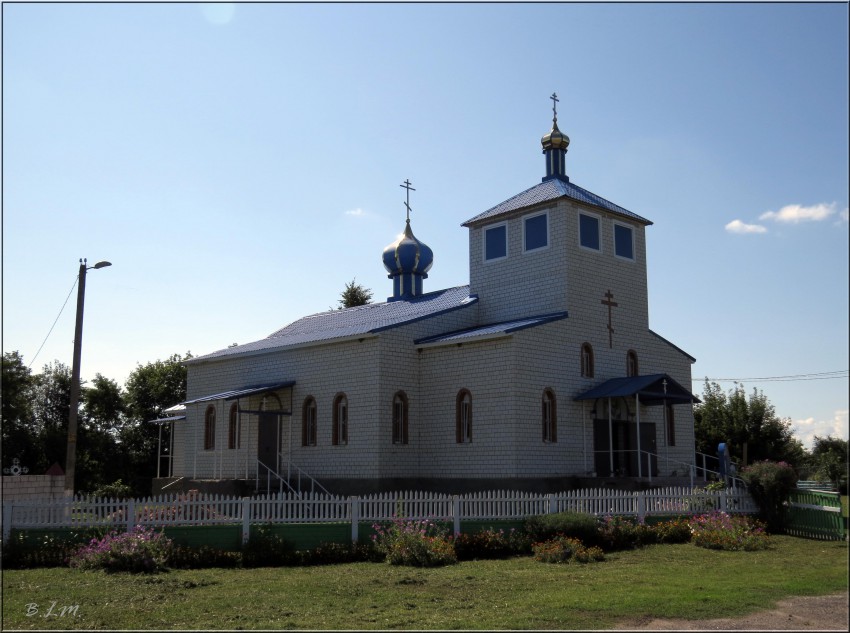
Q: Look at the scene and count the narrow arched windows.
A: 10